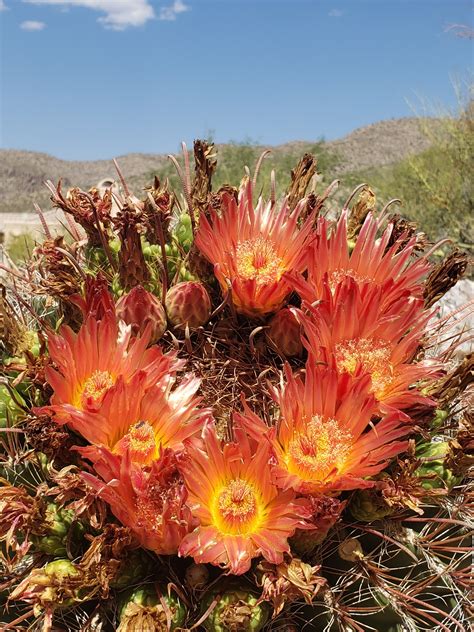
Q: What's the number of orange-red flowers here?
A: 8